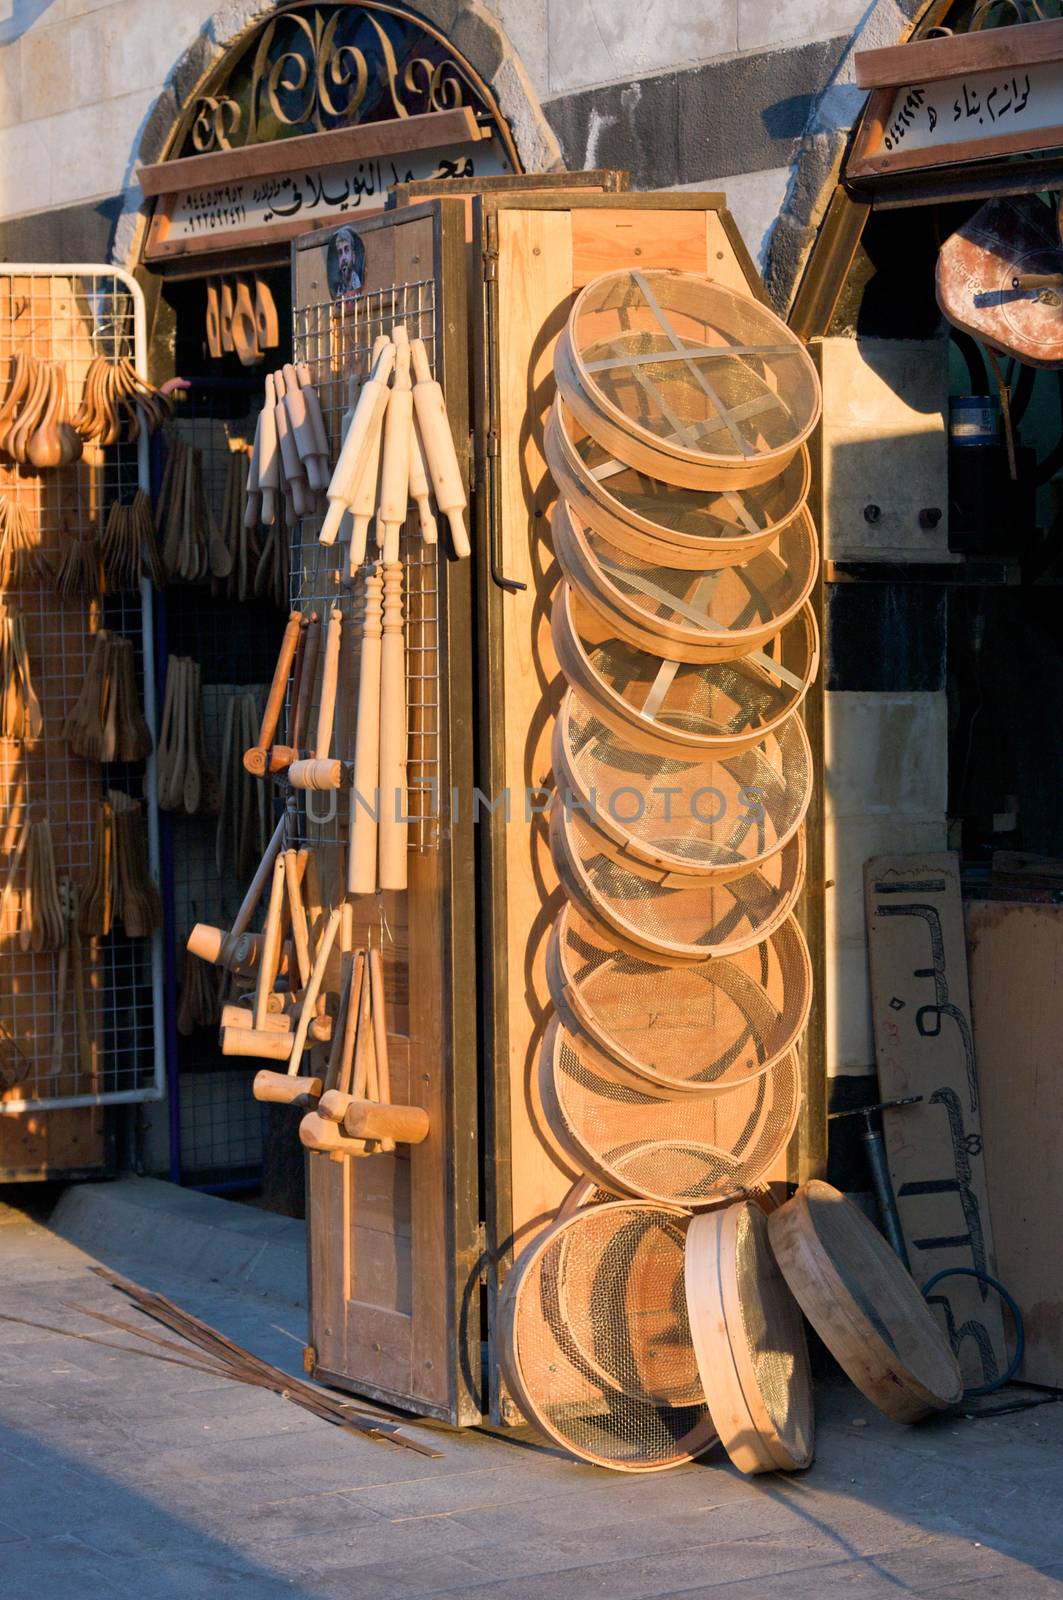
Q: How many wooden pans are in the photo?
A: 12